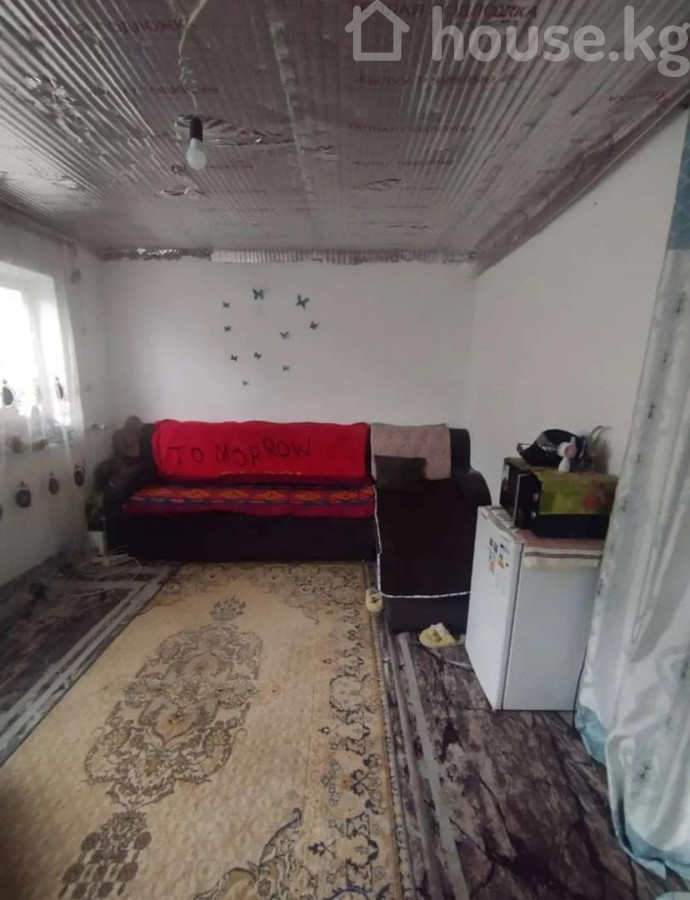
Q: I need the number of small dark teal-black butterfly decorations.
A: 10